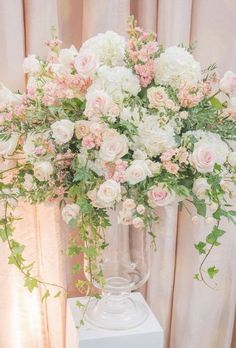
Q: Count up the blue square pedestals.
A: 0